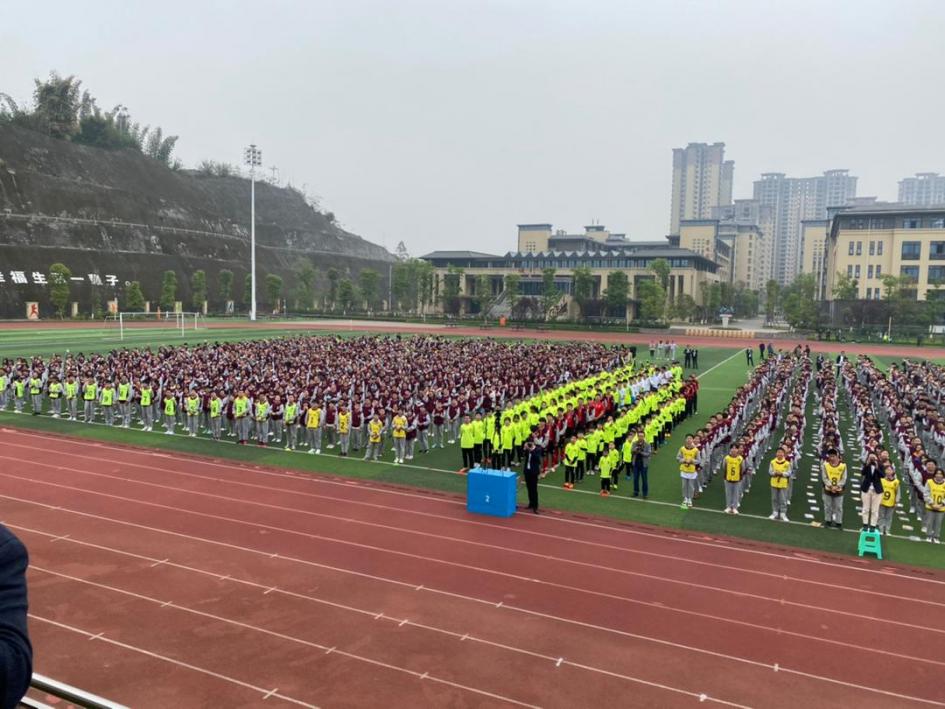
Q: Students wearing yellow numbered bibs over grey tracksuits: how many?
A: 10